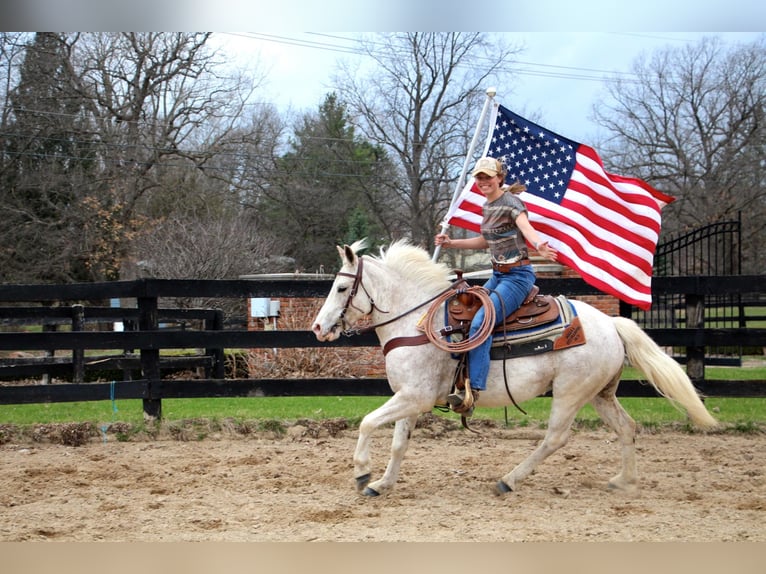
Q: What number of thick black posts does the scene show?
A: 2